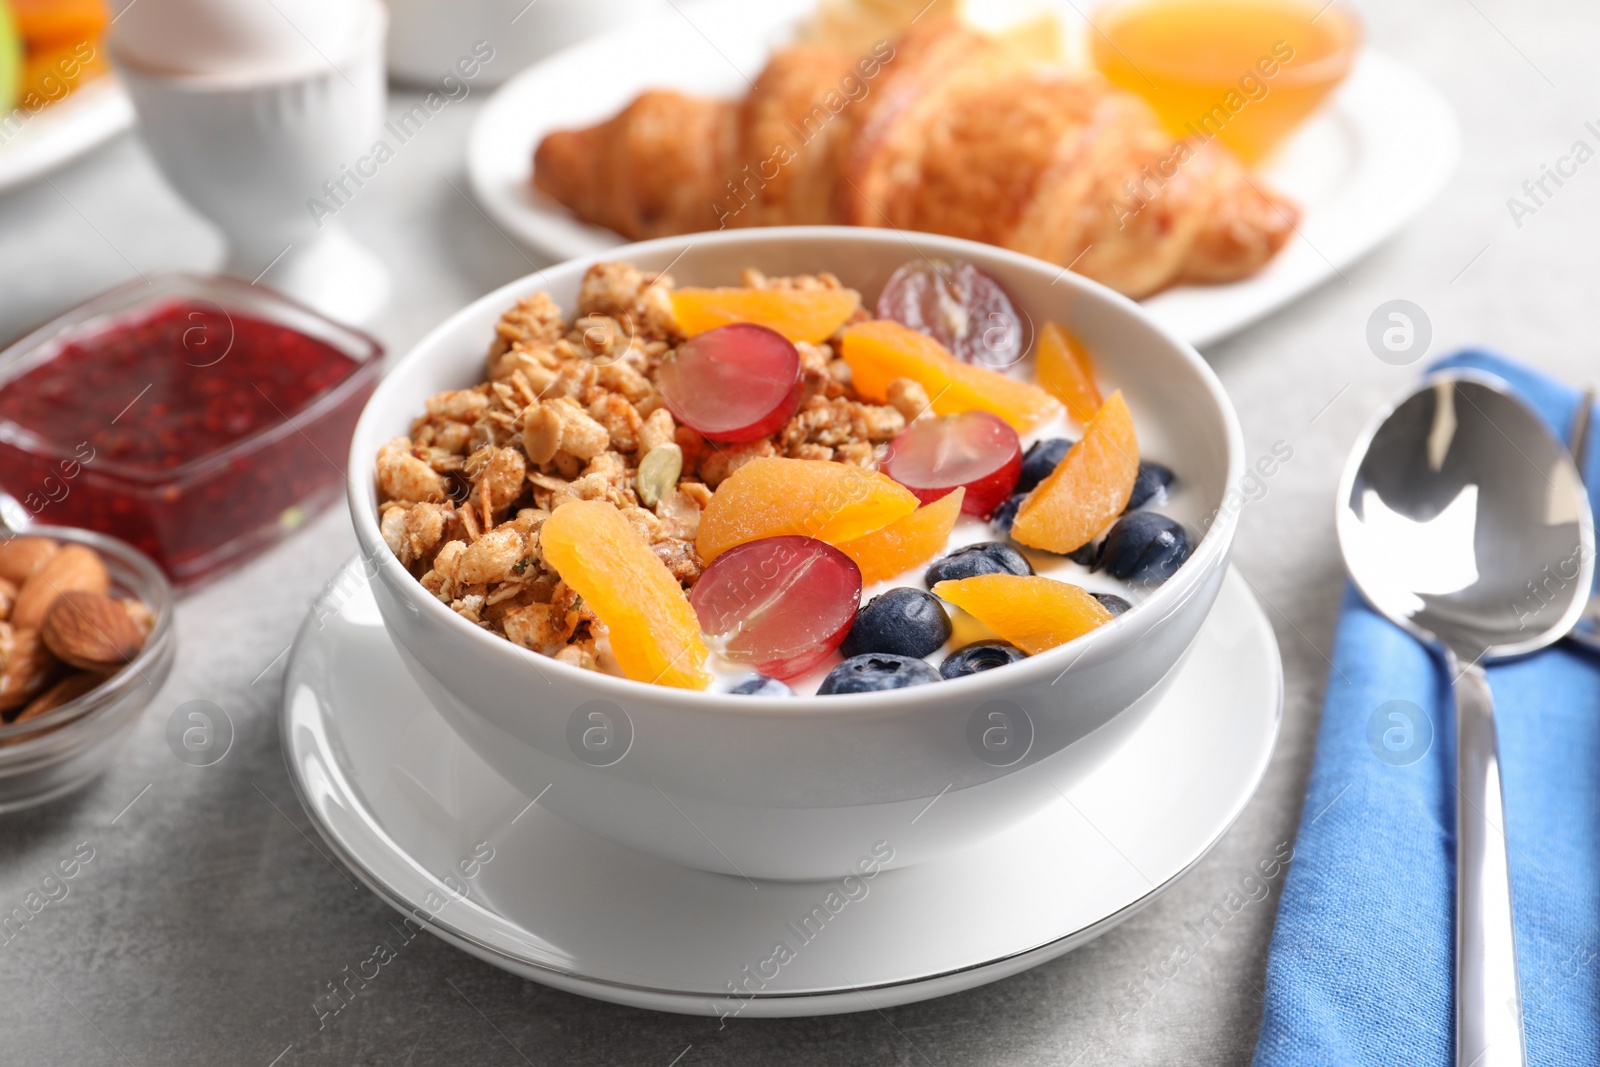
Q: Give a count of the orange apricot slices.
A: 8